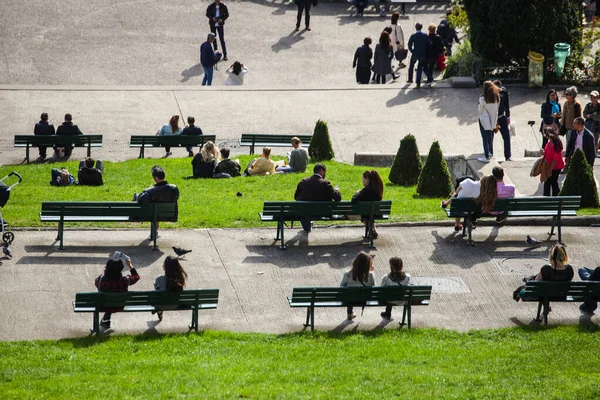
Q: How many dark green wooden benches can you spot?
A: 9